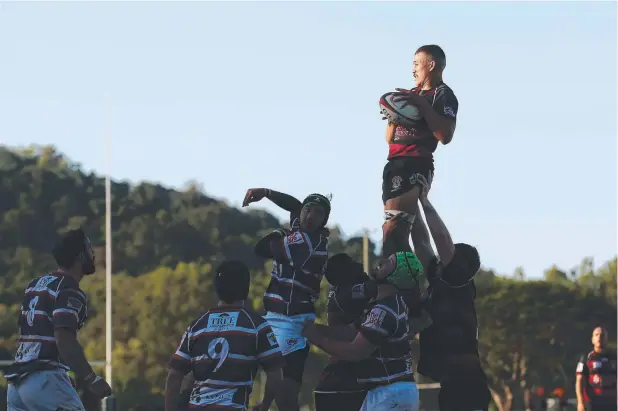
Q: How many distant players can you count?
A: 1